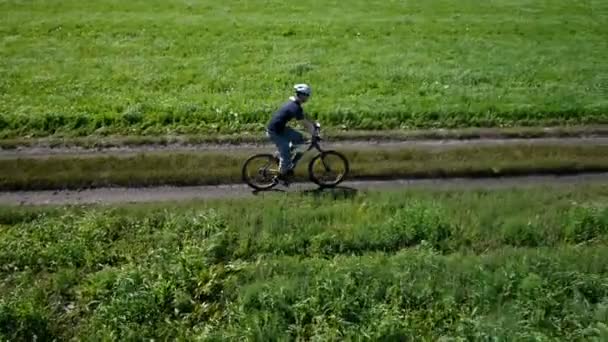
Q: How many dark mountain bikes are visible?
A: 1